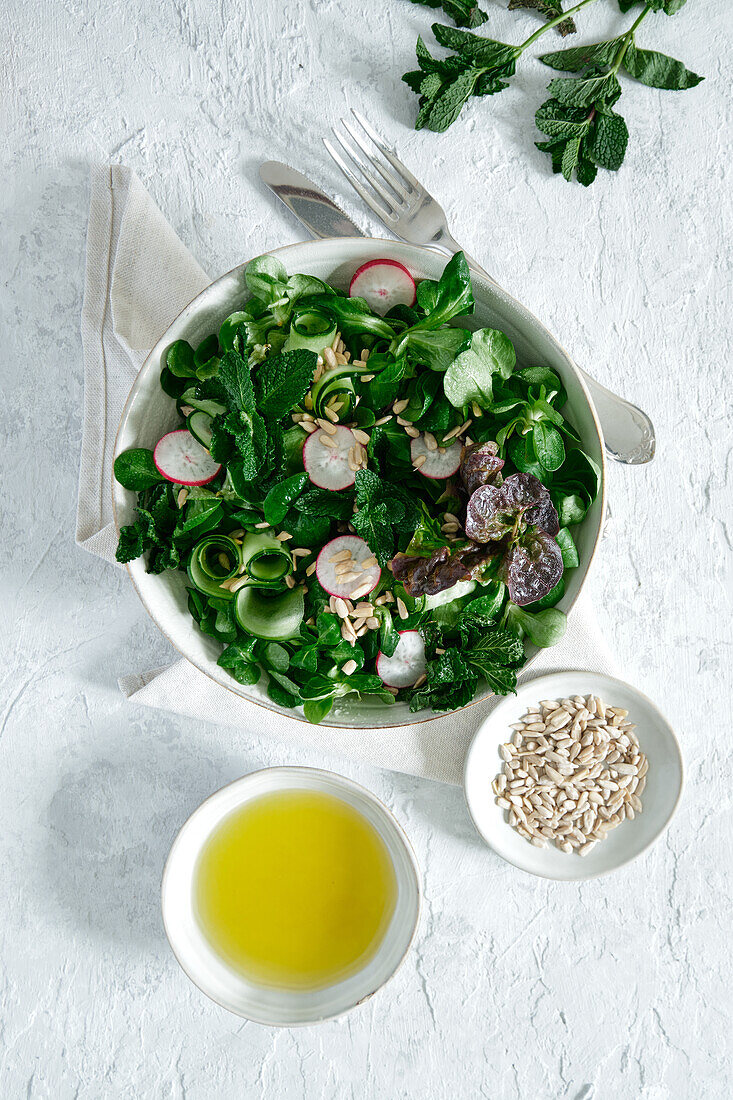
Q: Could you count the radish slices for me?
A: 6